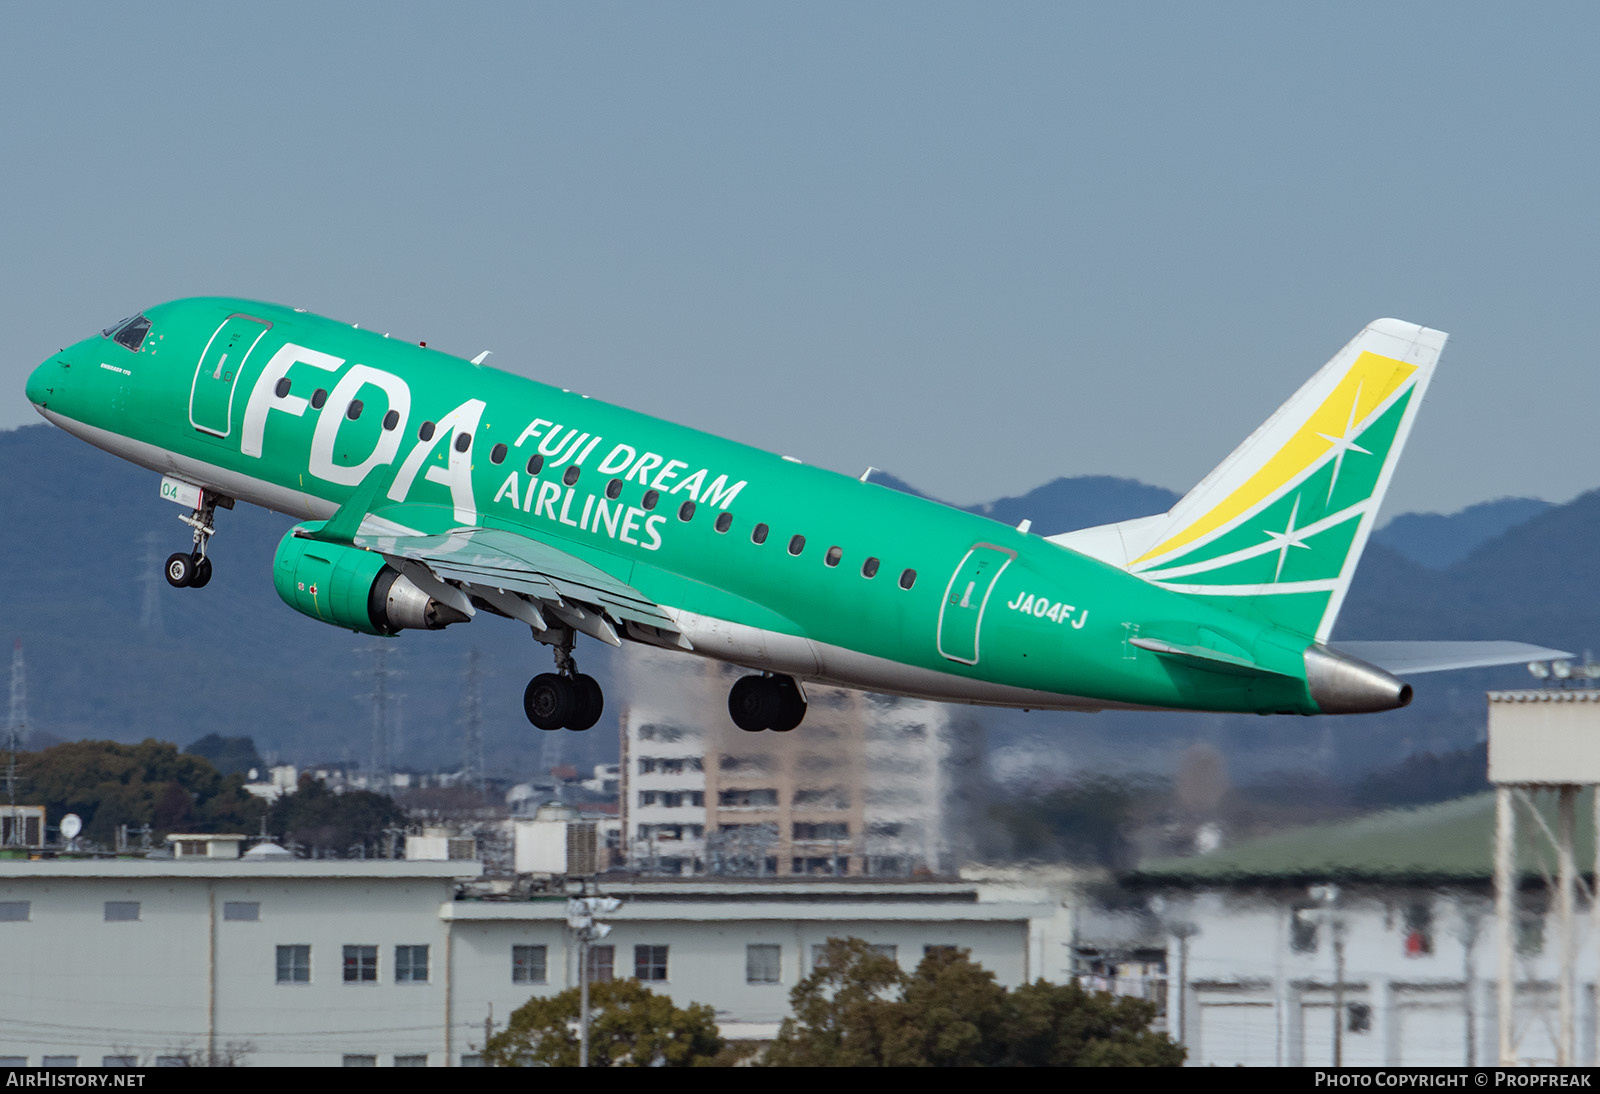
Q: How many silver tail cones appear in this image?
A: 1